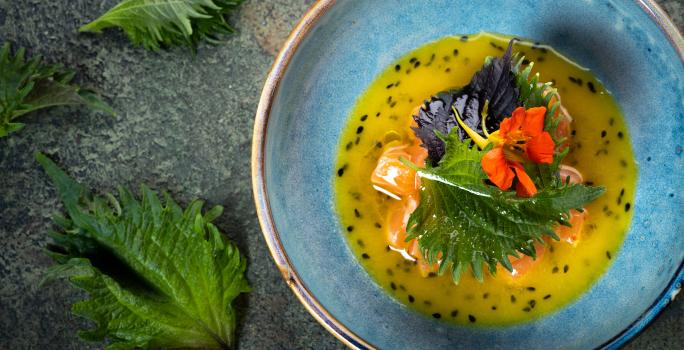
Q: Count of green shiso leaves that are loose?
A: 3